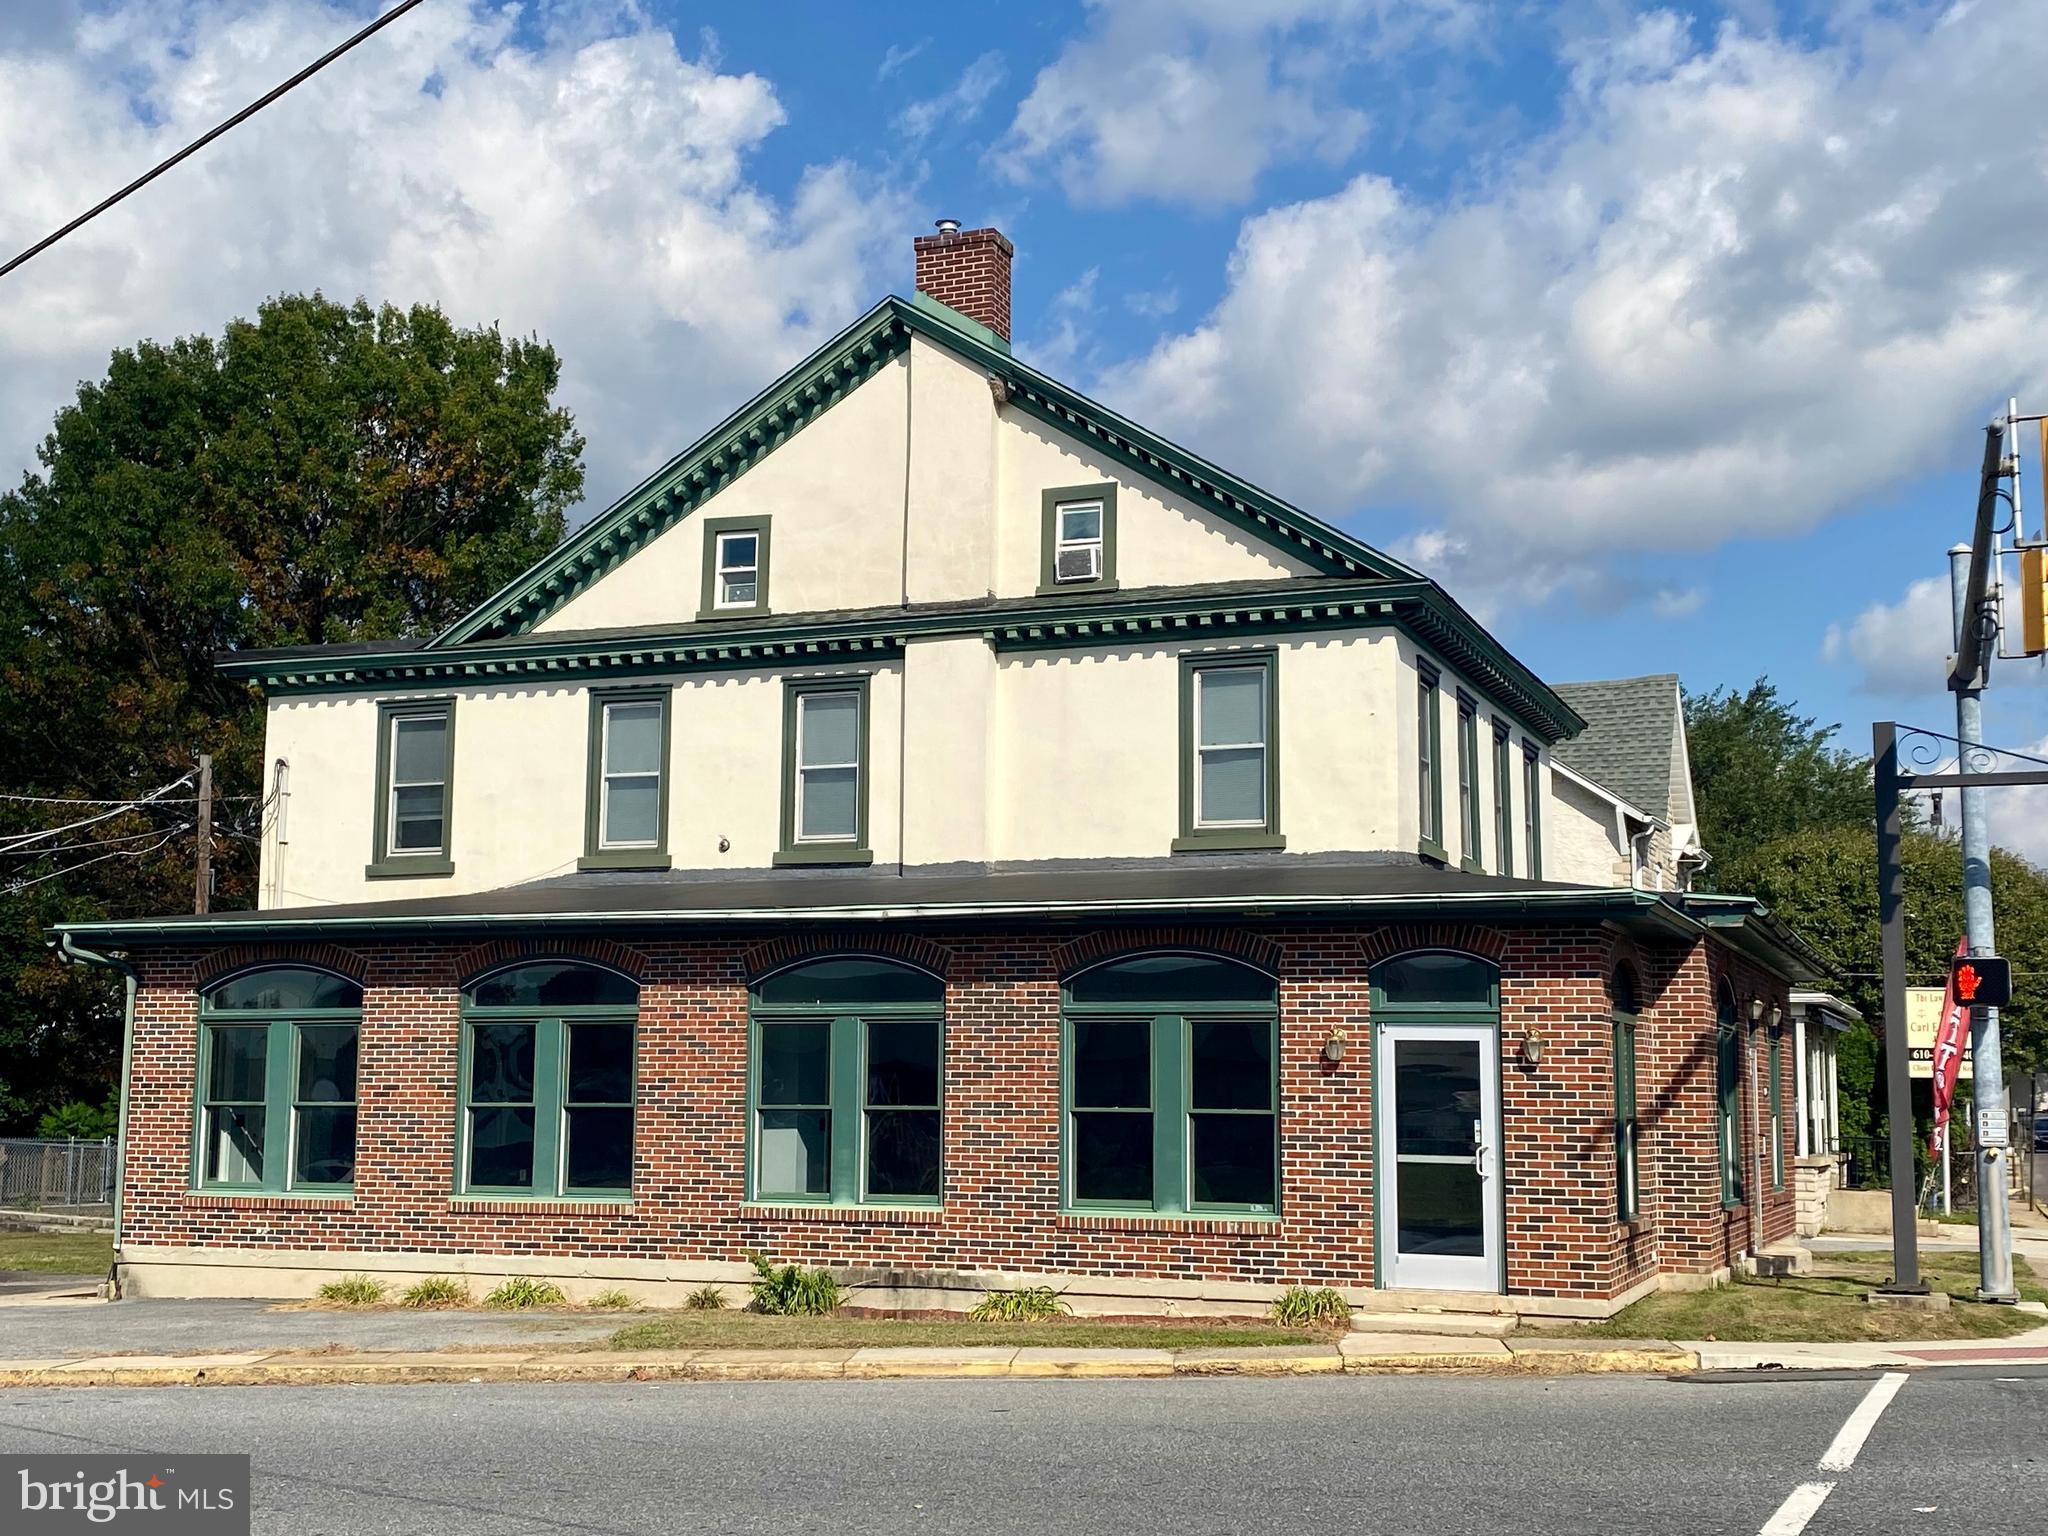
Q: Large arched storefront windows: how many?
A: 4